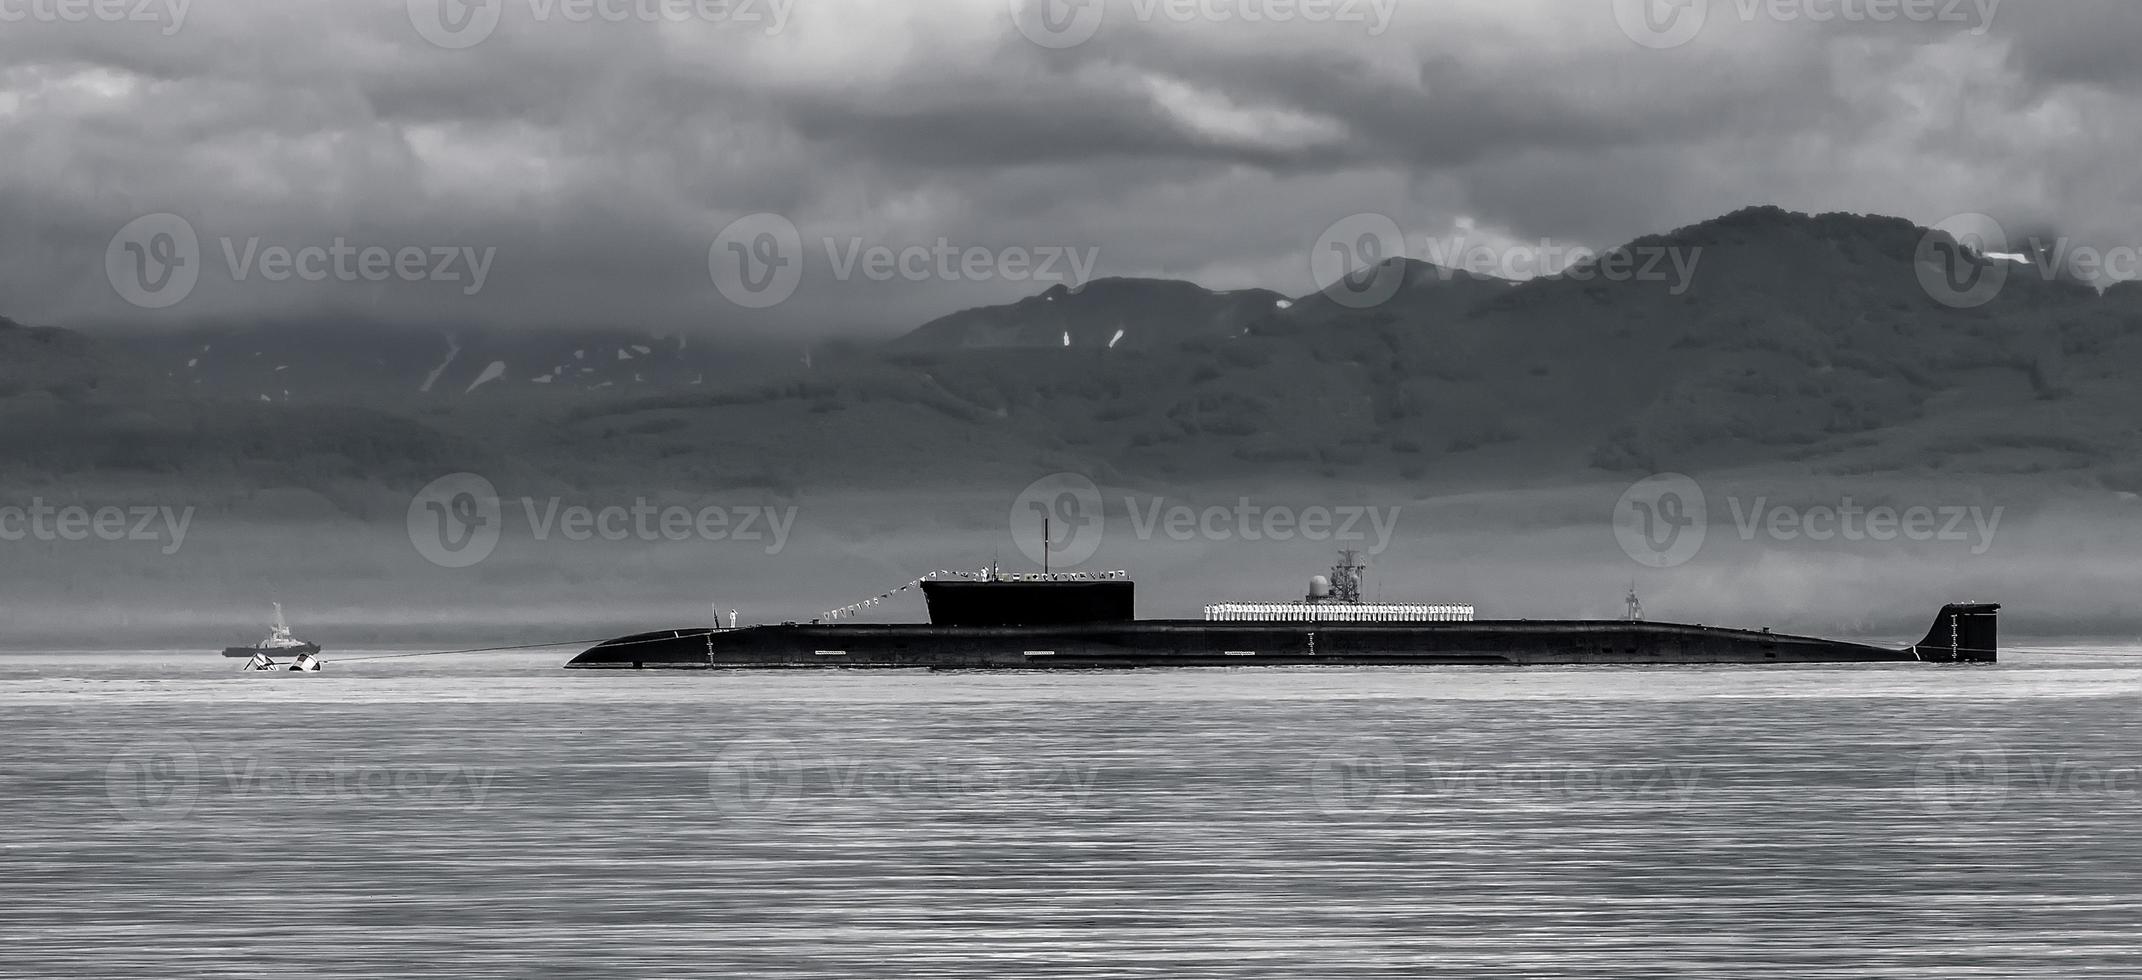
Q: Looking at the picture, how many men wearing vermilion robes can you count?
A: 0